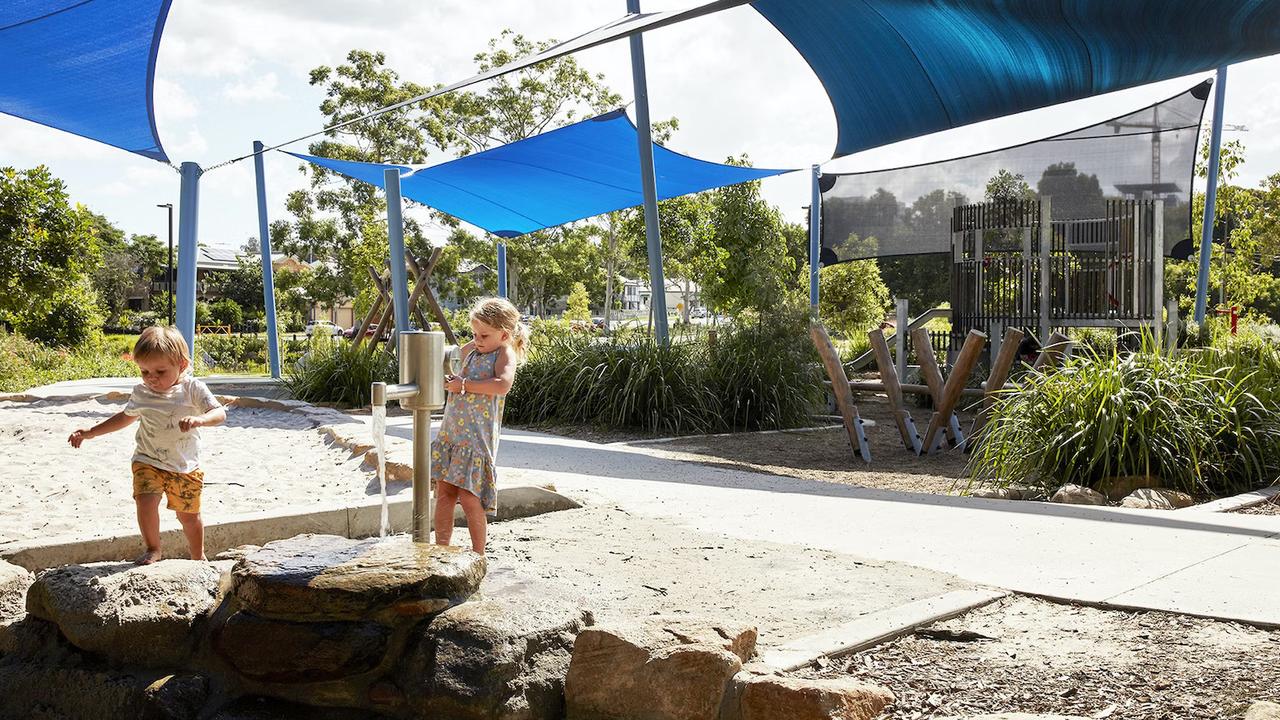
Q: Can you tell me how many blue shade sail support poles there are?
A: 7